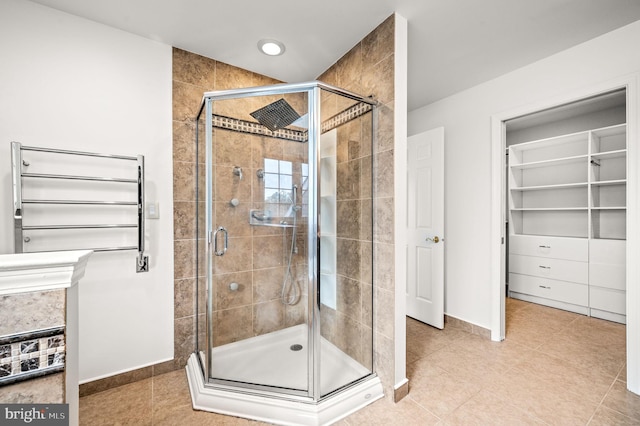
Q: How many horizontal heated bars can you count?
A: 5